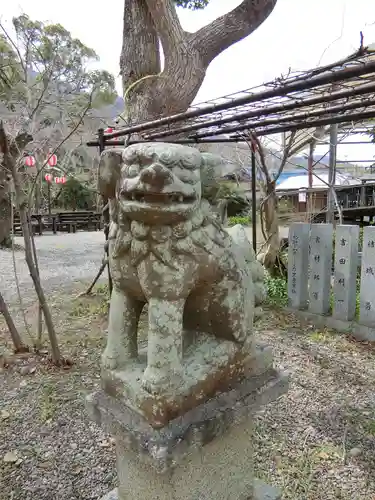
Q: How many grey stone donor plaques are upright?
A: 4